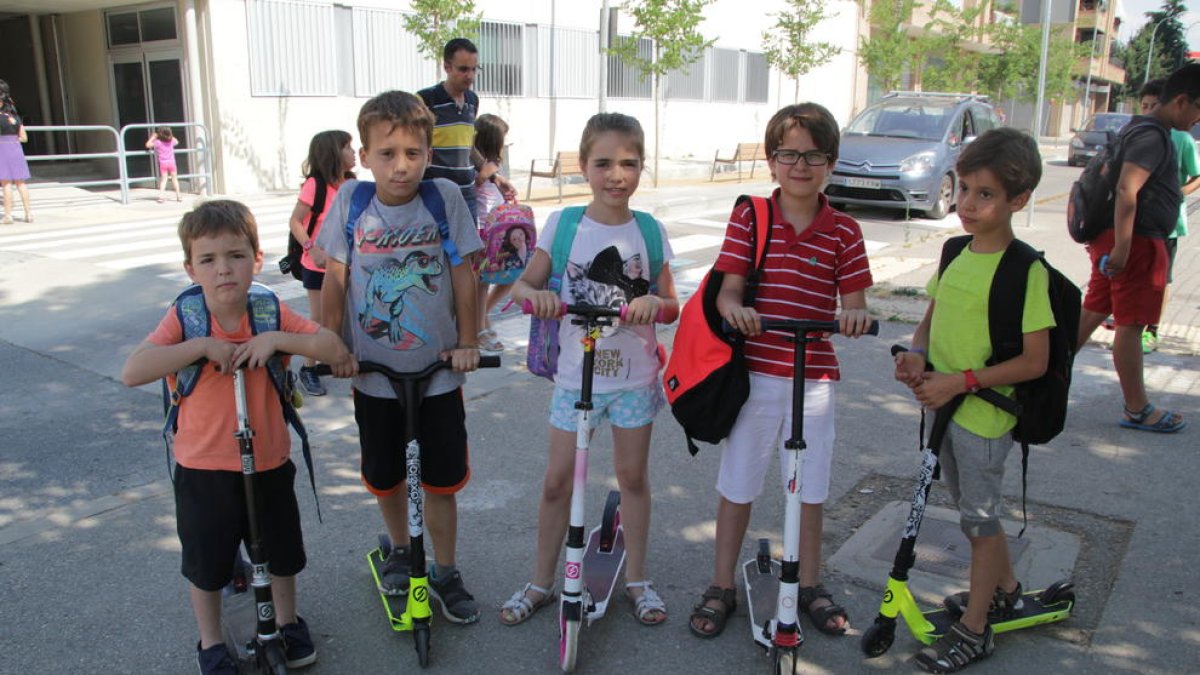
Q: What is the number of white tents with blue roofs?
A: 0